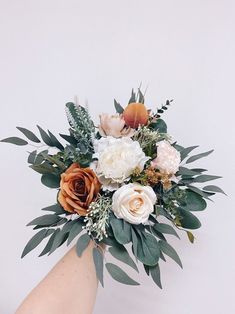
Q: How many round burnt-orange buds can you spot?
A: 1